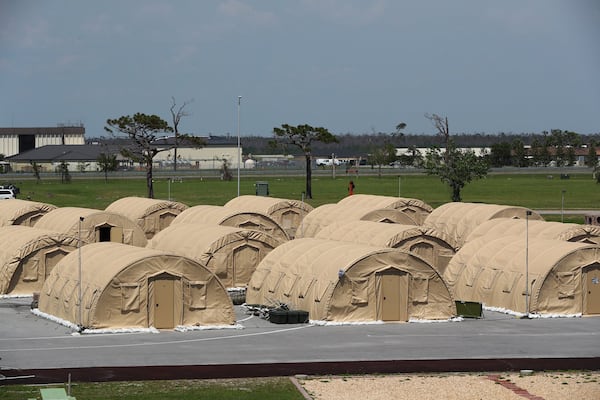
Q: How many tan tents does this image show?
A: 15